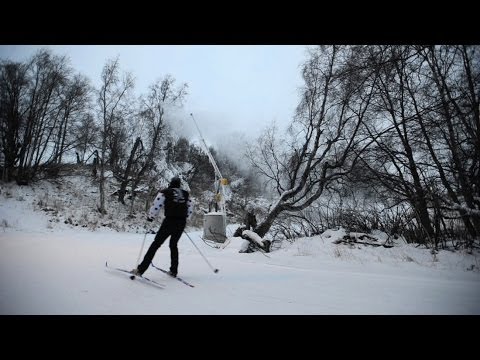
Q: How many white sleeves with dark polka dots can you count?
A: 2